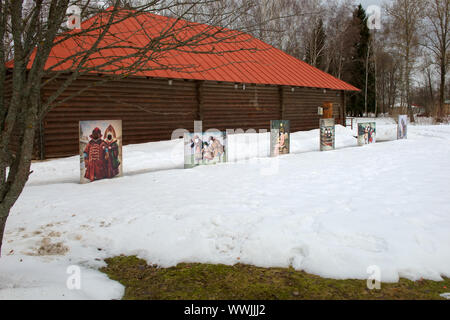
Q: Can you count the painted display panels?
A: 6